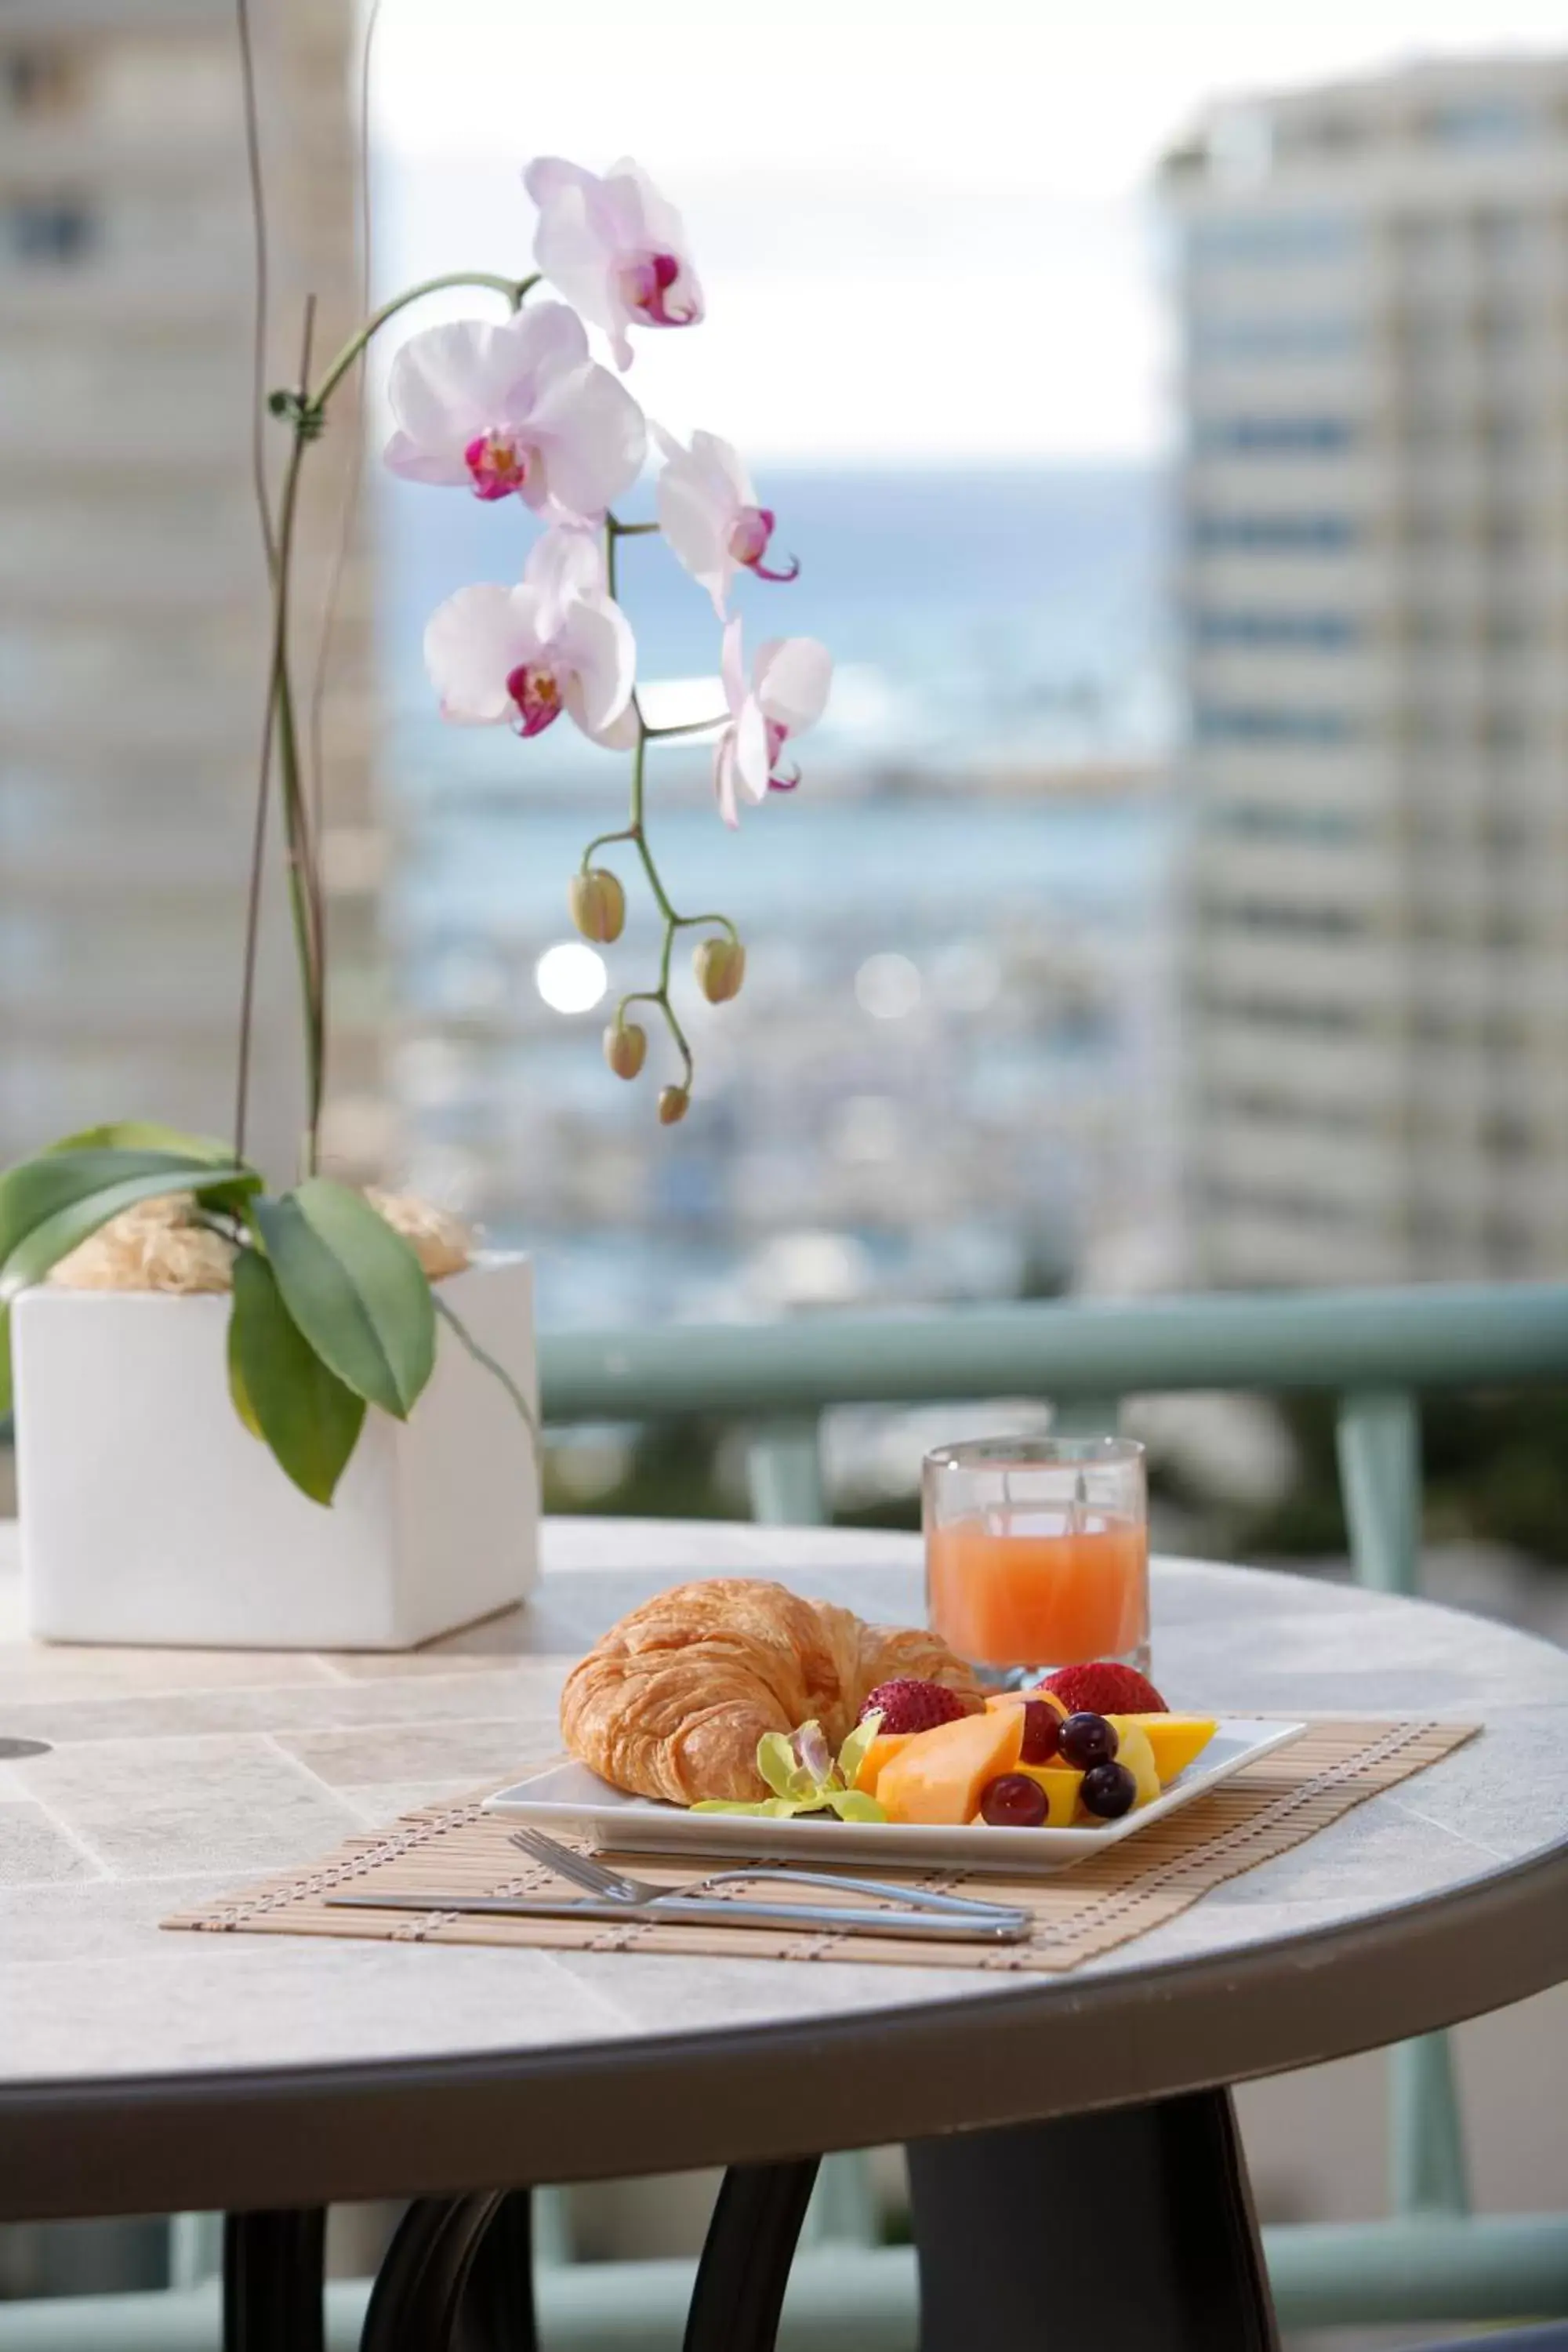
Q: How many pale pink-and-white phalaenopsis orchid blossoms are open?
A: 5